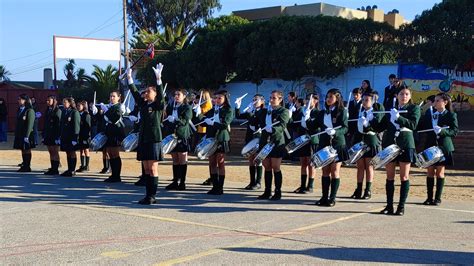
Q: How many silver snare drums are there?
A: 11